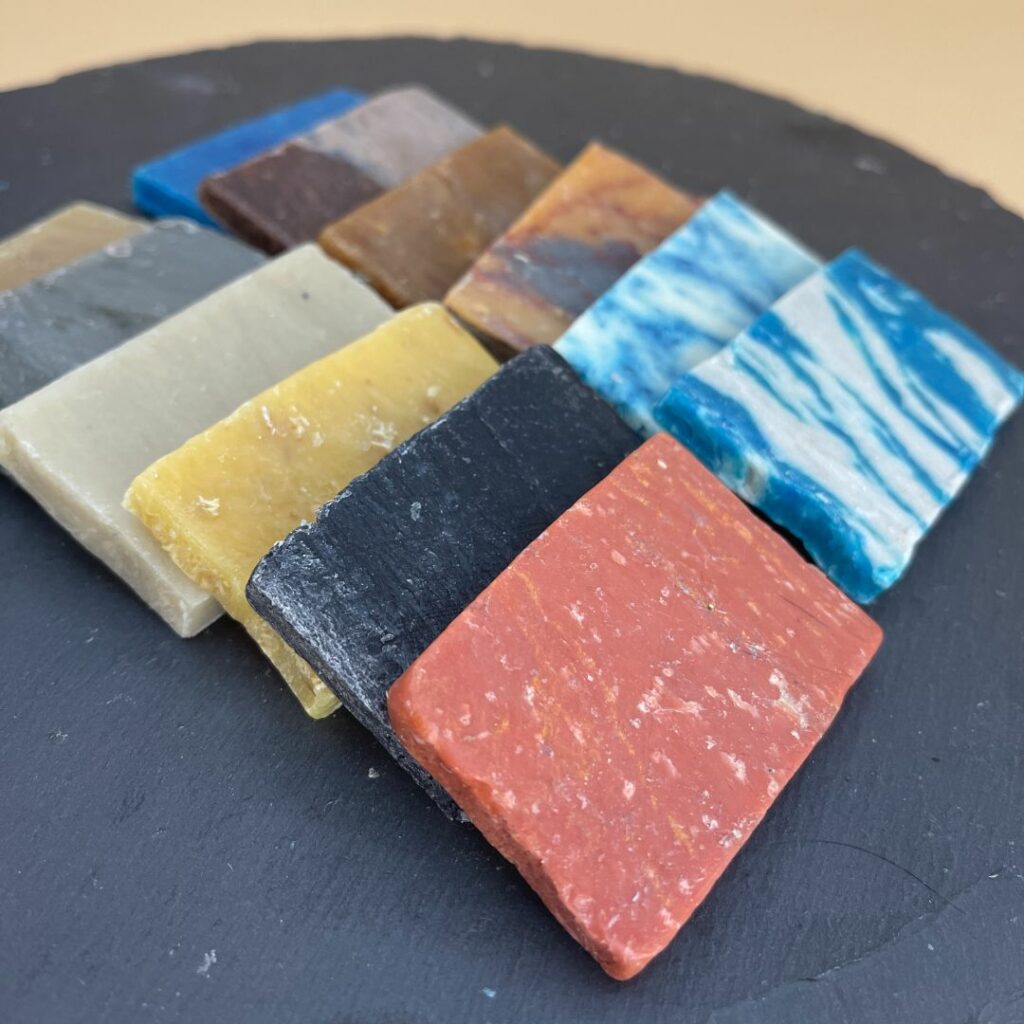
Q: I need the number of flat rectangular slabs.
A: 12